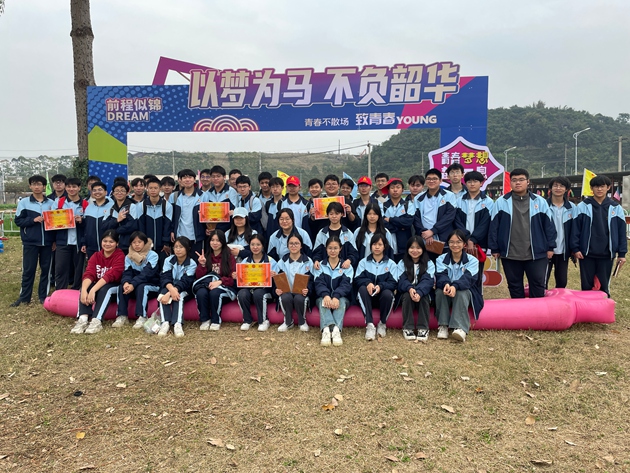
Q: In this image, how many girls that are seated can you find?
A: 10